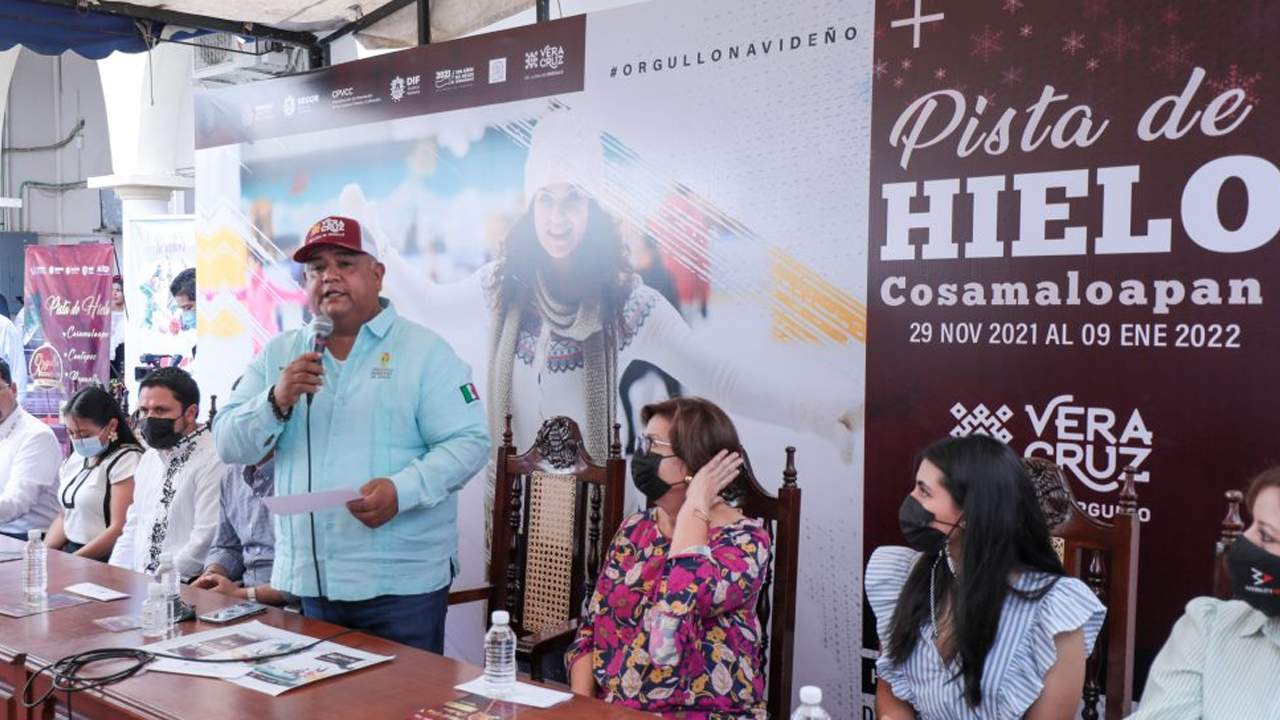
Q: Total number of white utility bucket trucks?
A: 0